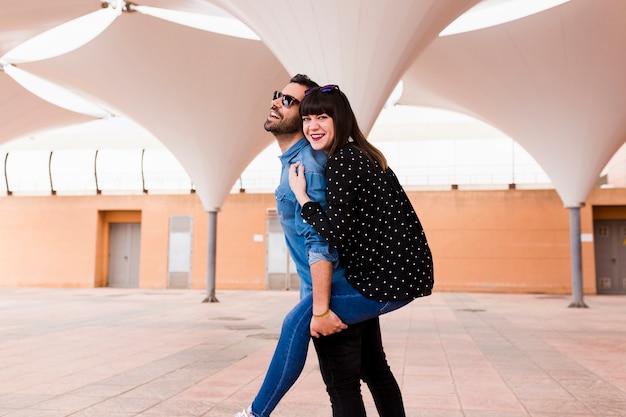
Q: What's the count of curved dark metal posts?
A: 4